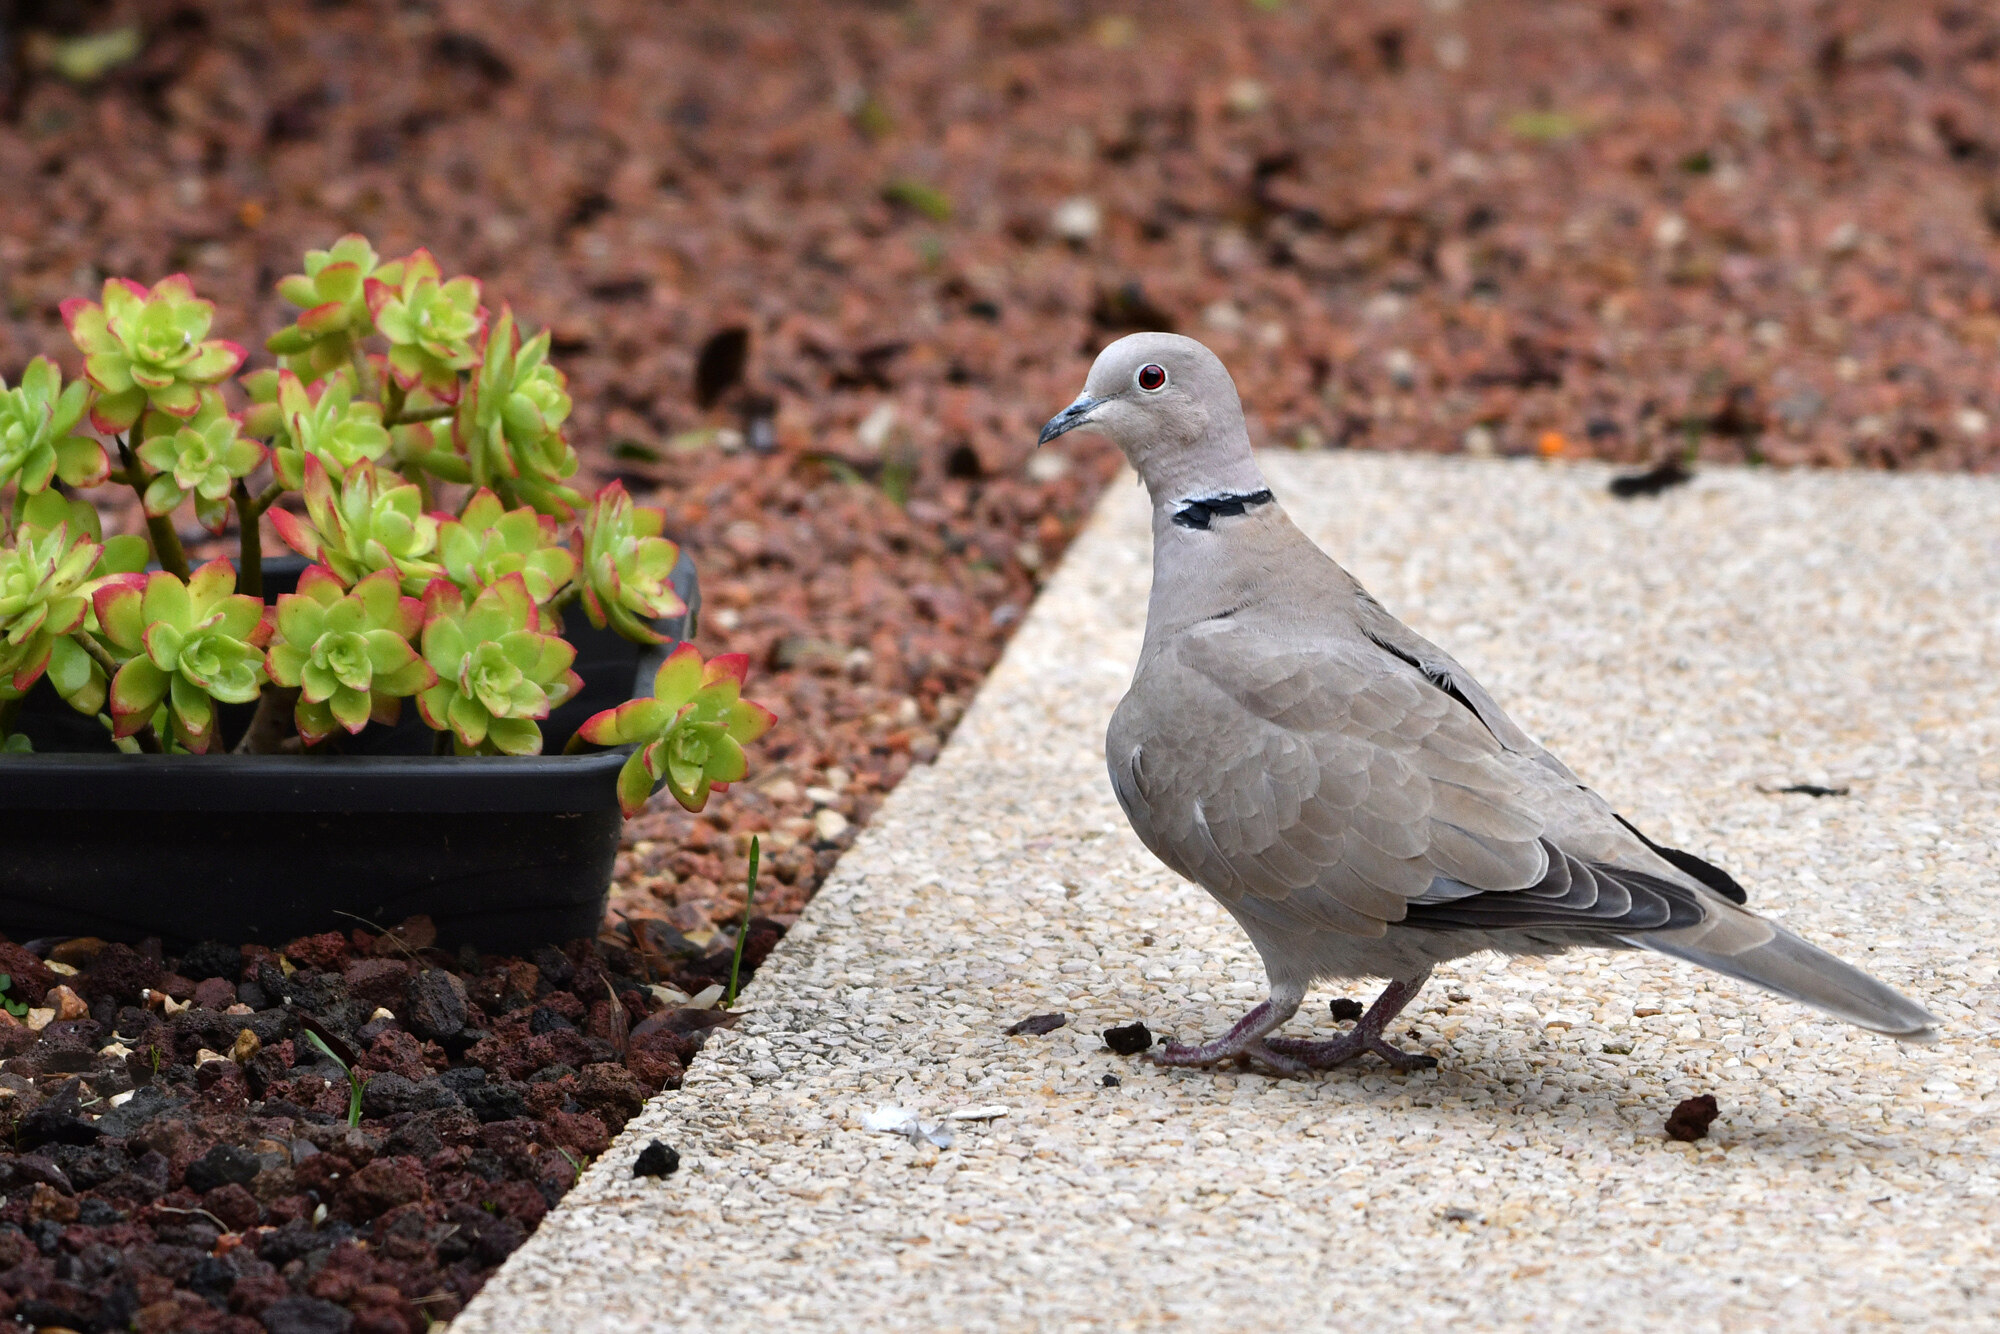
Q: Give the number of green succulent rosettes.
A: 15